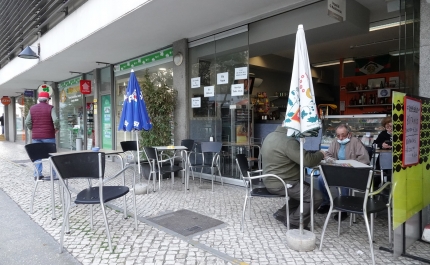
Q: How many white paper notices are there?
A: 6